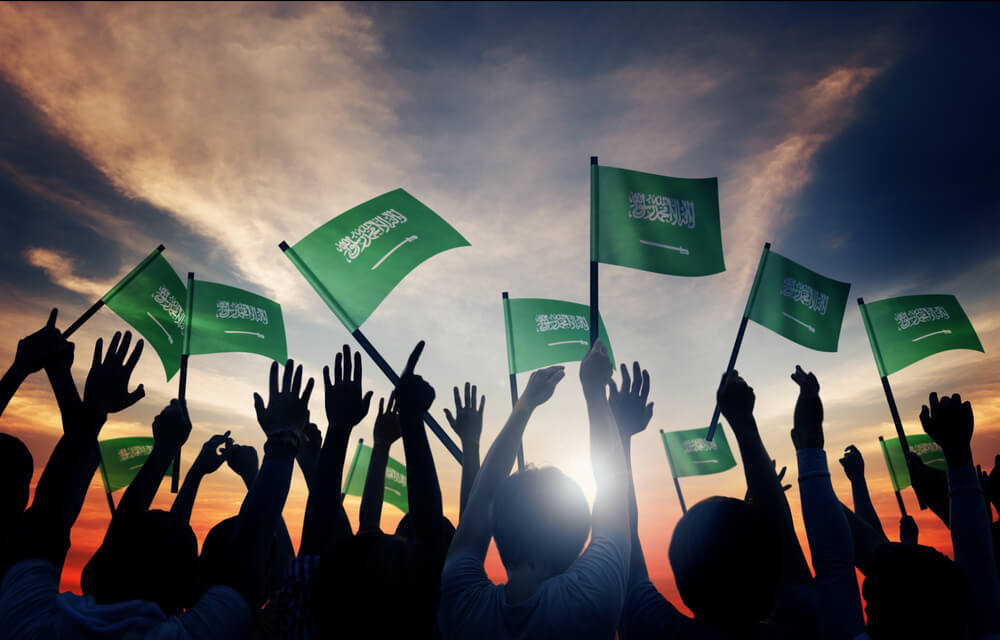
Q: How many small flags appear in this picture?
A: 11